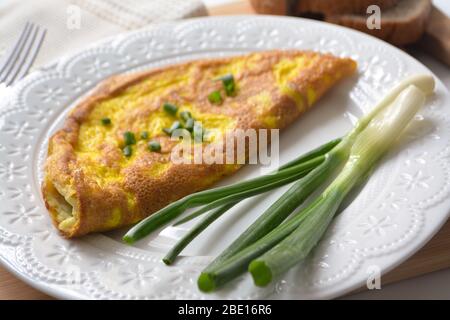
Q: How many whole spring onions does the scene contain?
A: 2